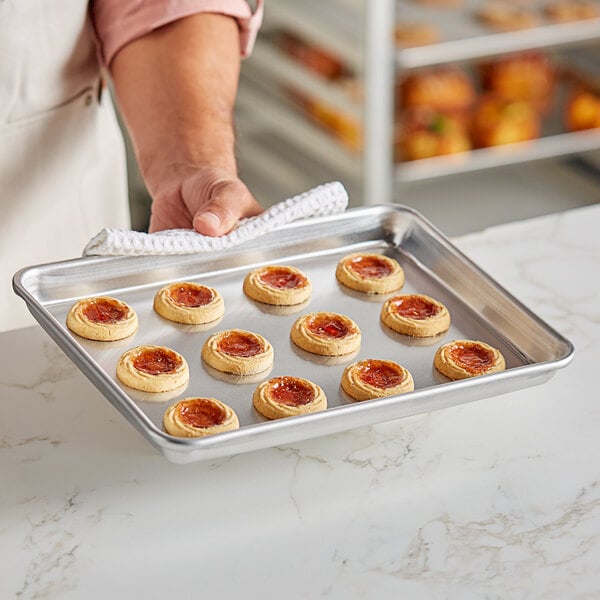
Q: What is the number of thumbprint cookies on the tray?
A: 12